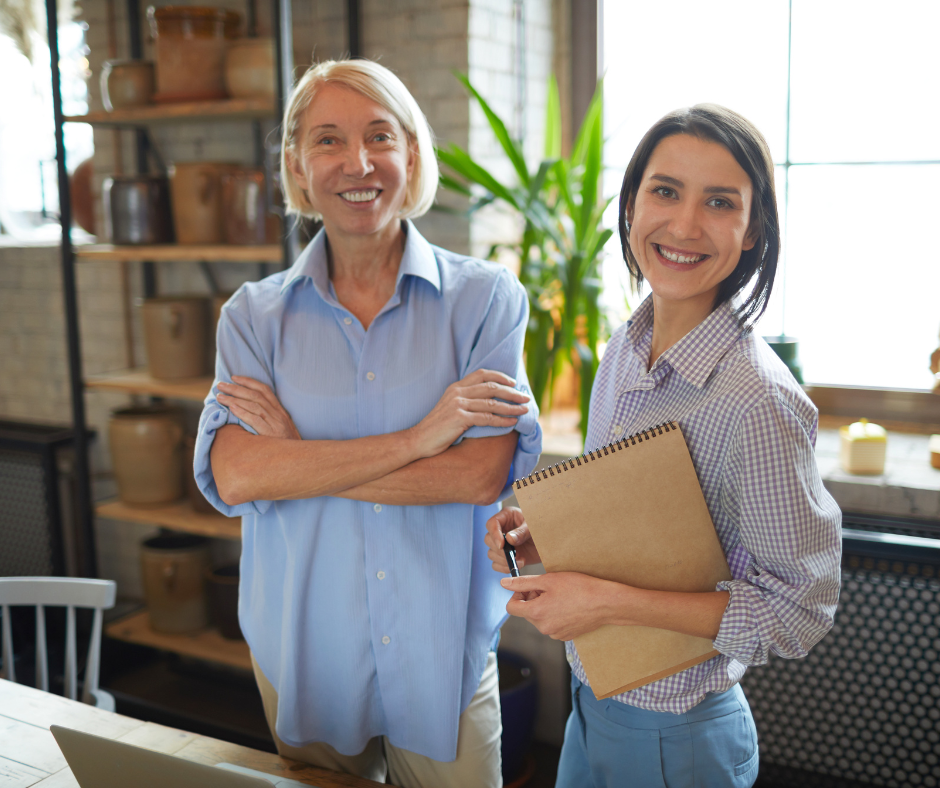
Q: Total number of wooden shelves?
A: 5